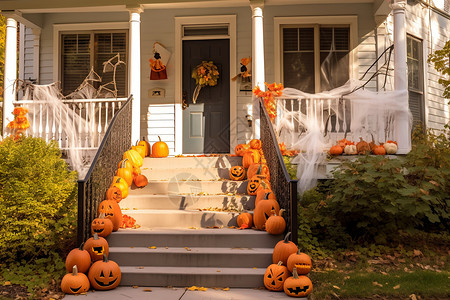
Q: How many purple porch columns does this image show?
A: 0